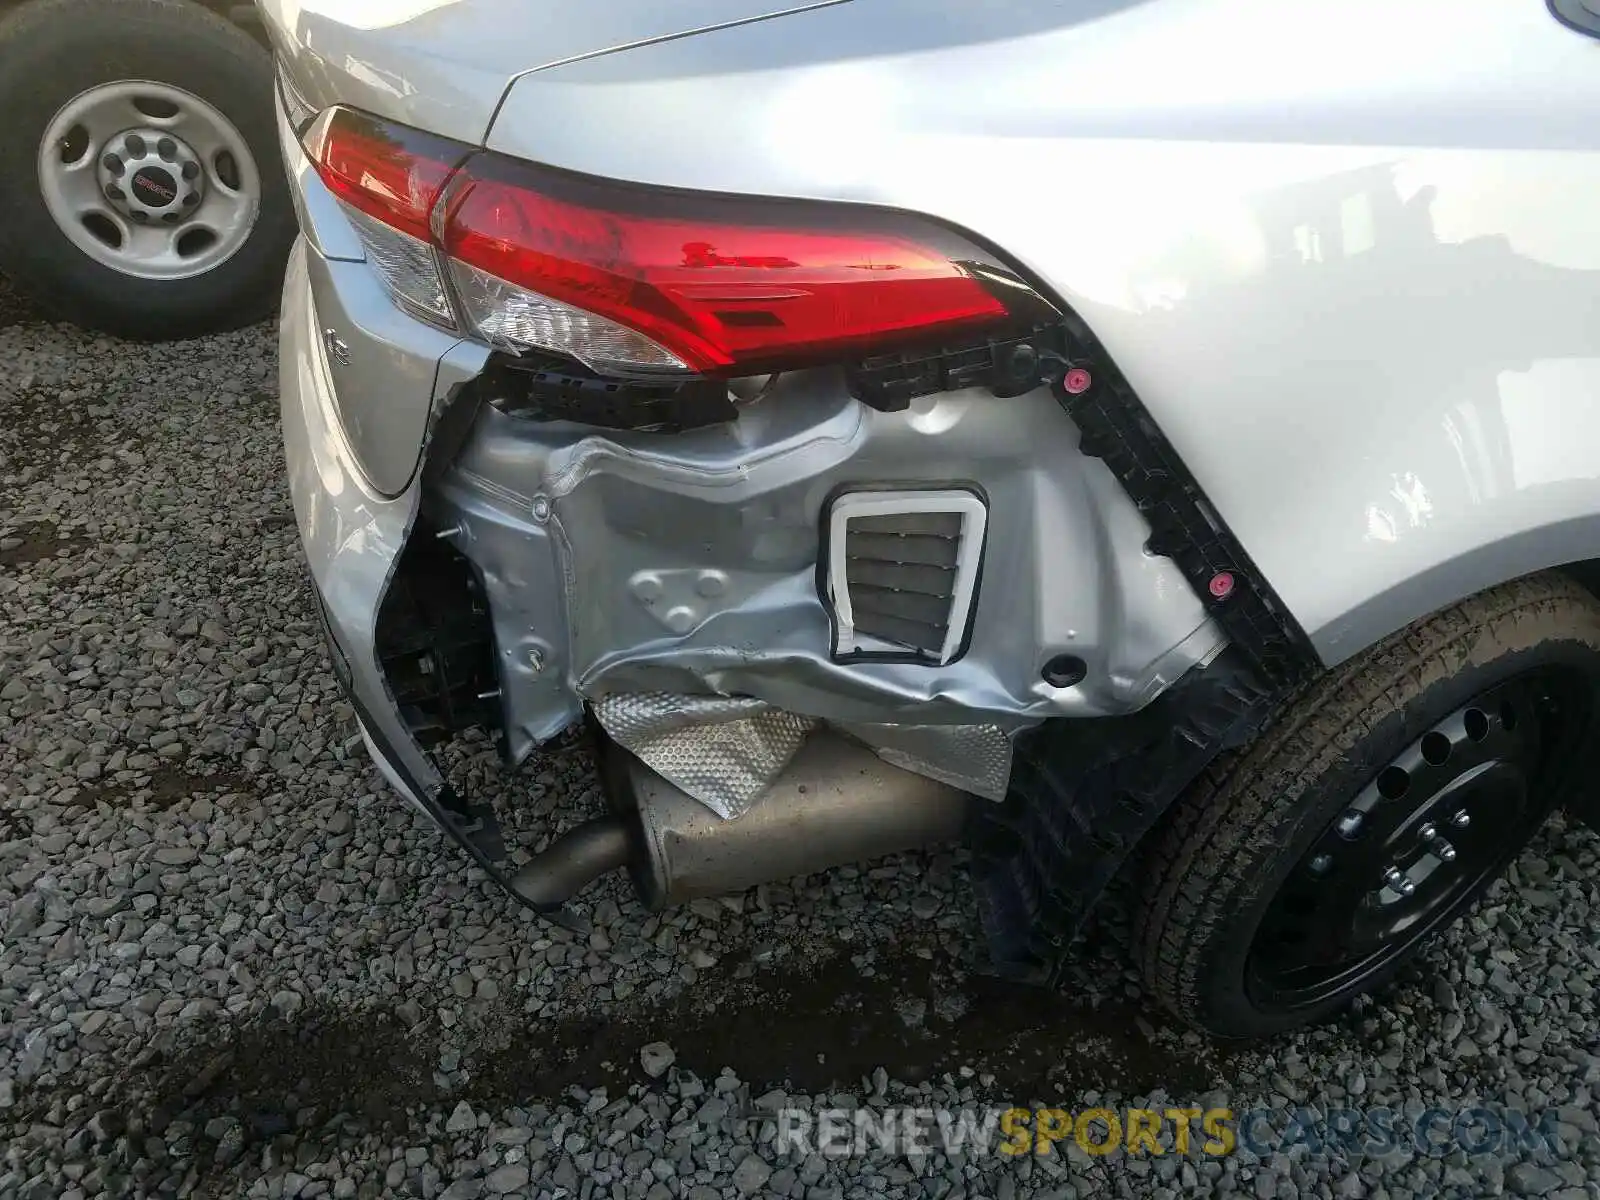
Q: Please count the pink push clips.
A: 2